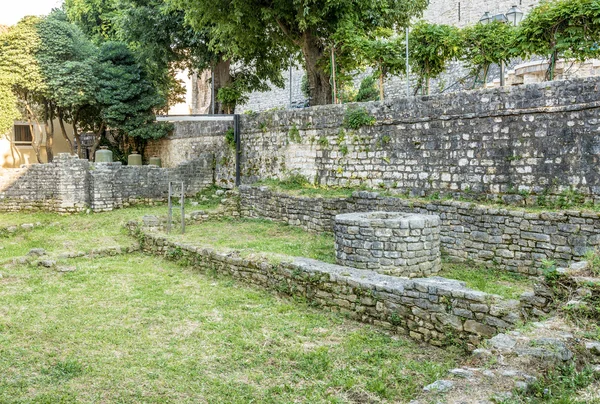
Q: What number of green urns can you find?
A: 3